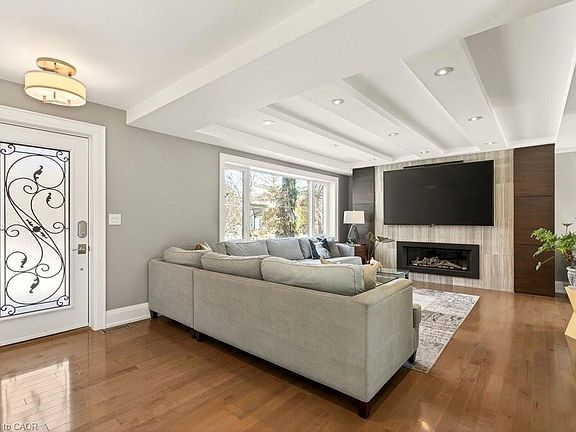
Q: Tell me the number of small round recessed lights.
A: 9